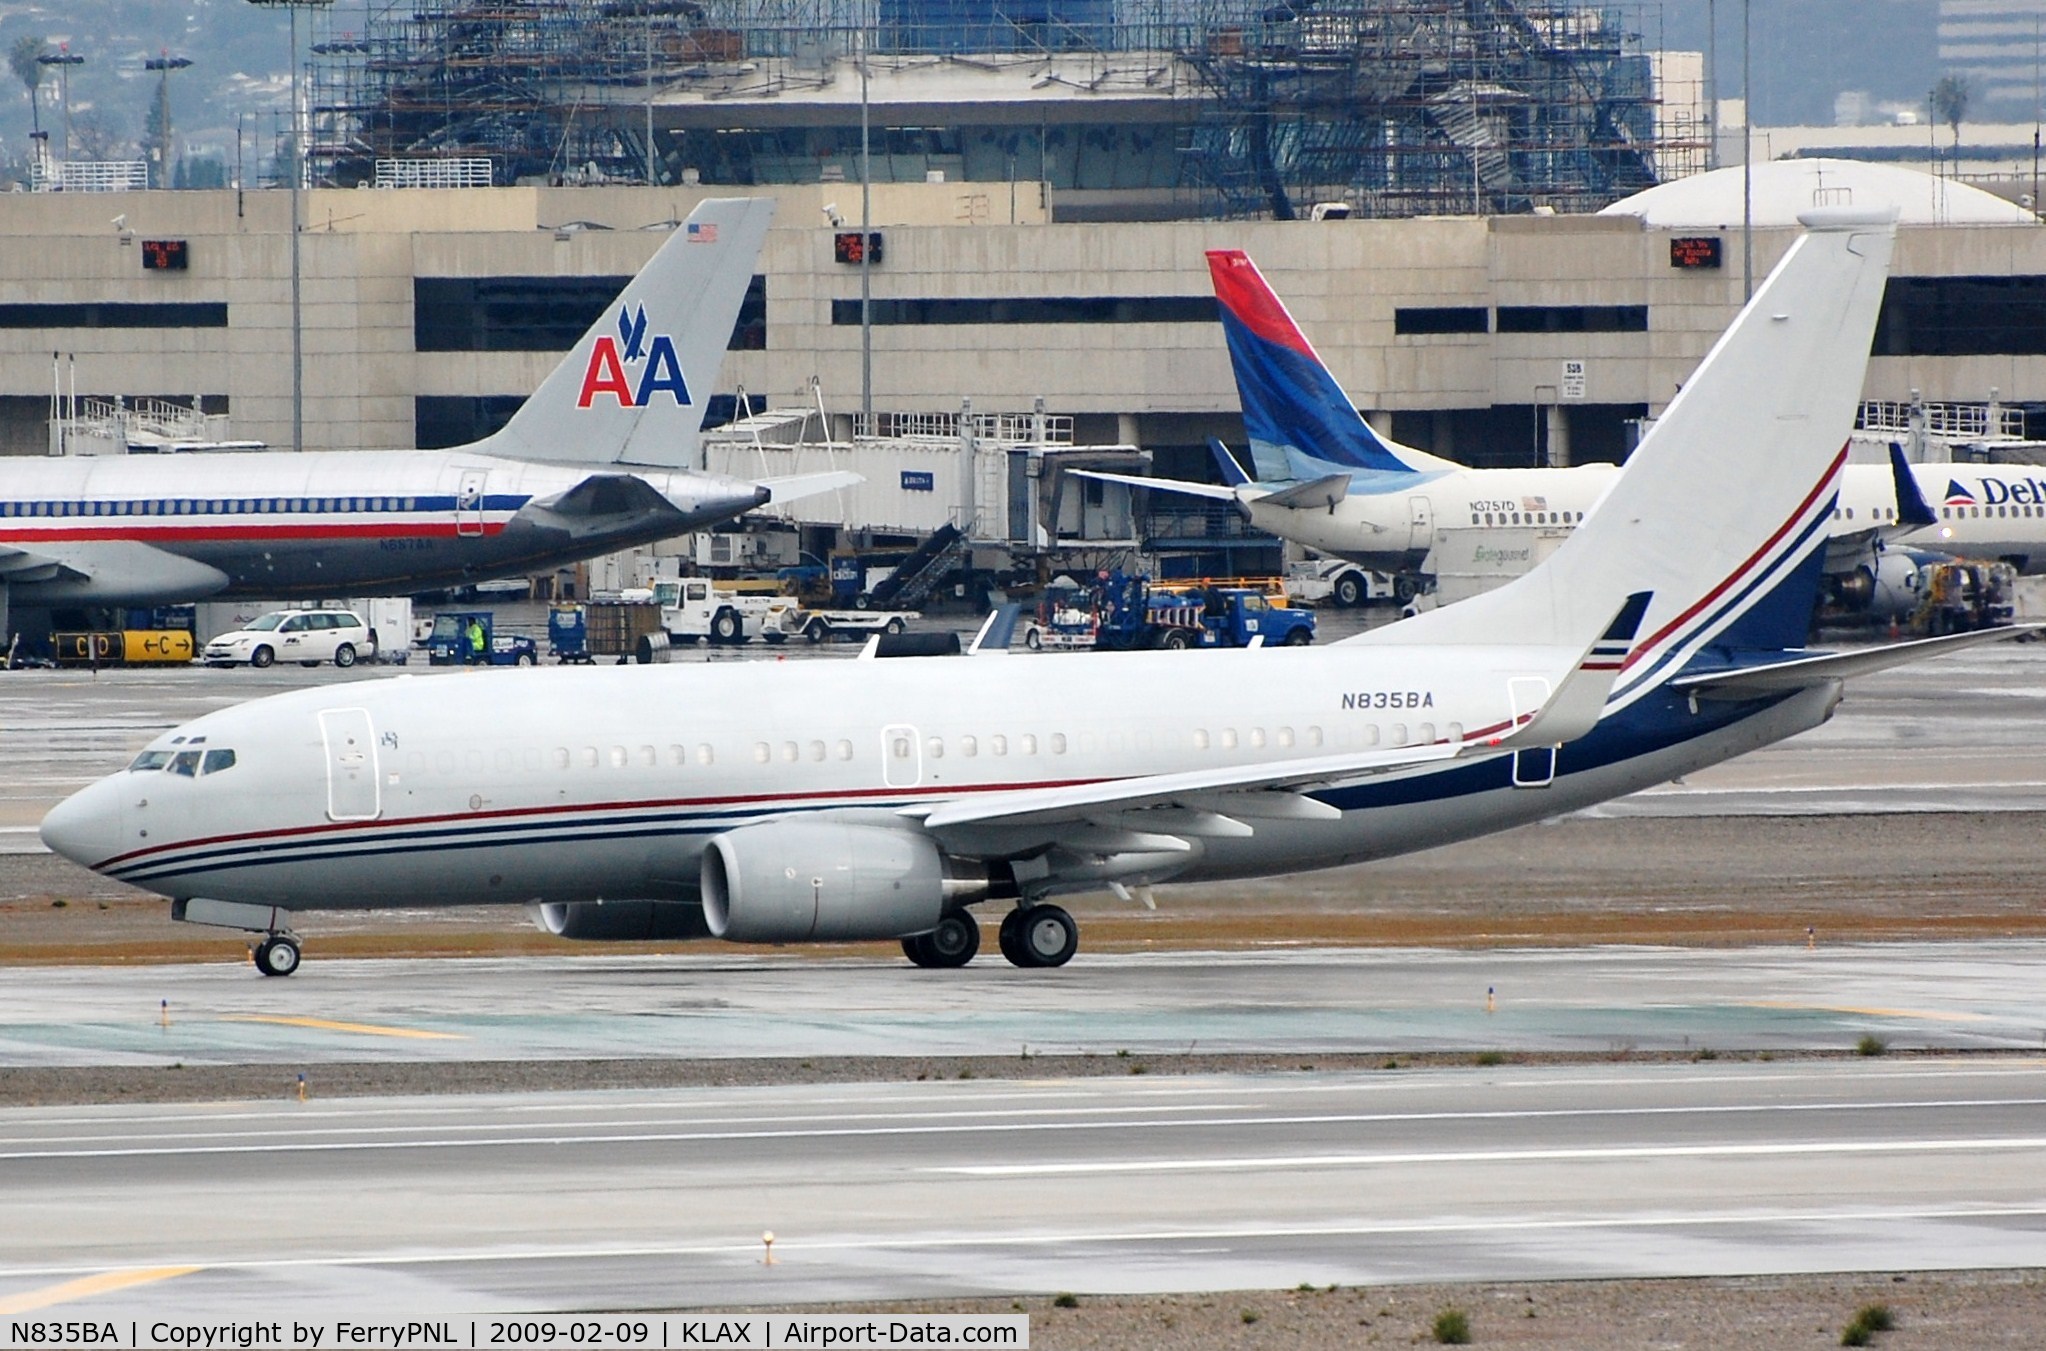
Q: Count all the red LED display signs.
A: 3